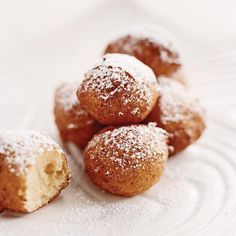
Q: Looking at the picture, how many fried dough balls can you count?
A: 6